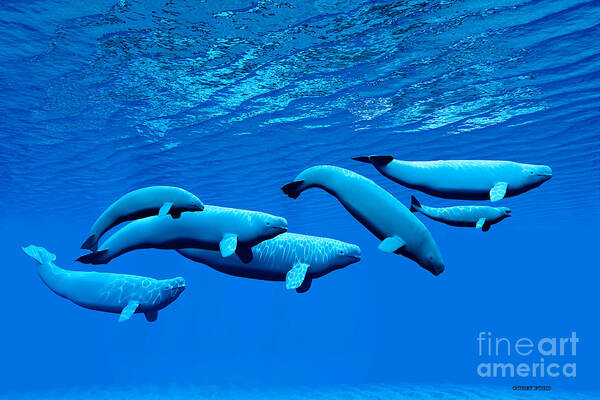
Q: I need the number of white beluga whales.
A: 7